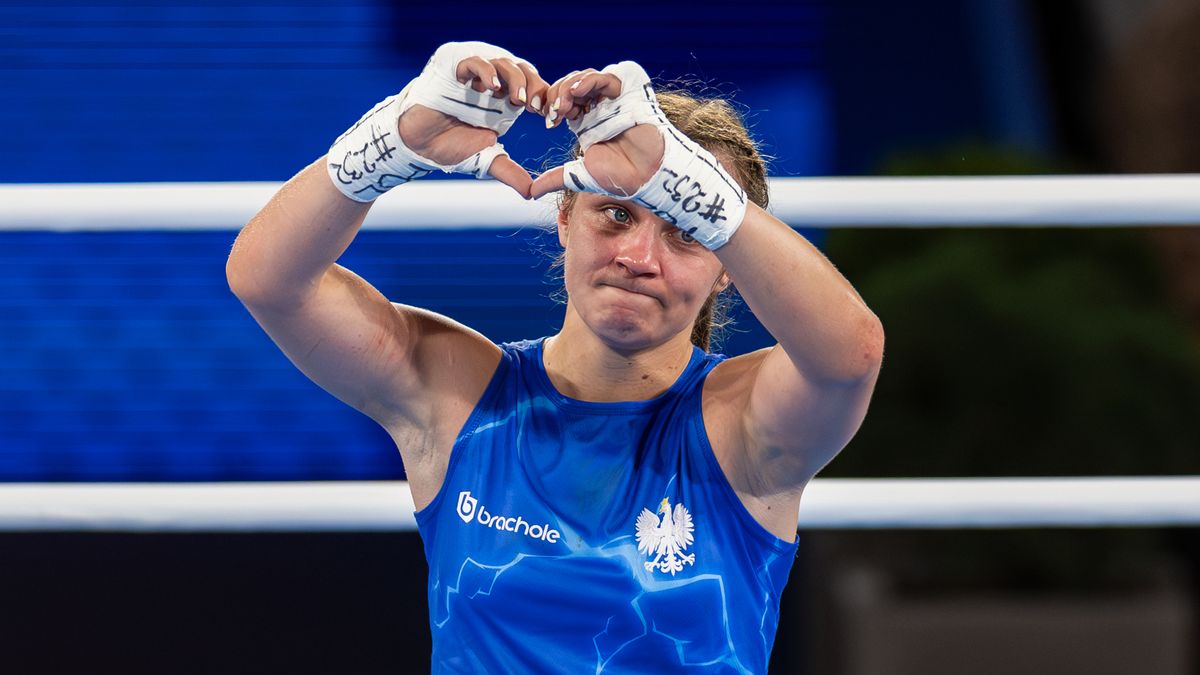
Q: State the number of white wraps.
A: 2